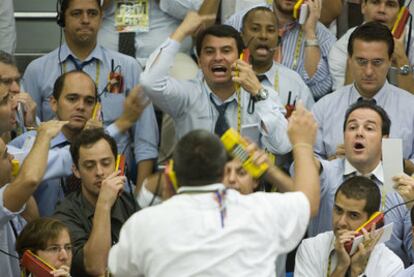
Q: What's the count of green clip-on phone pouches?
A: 0